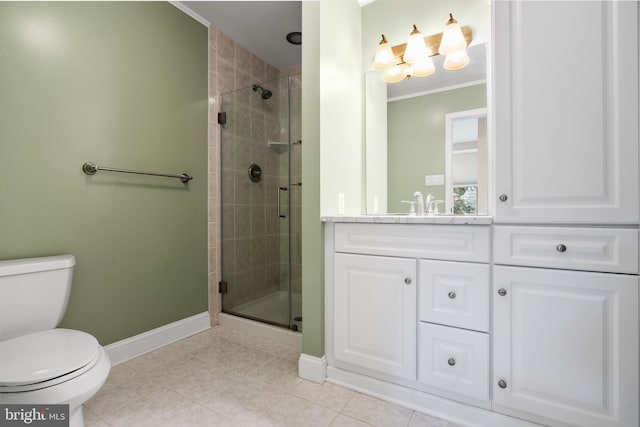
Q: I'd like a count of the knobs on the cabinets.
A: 7